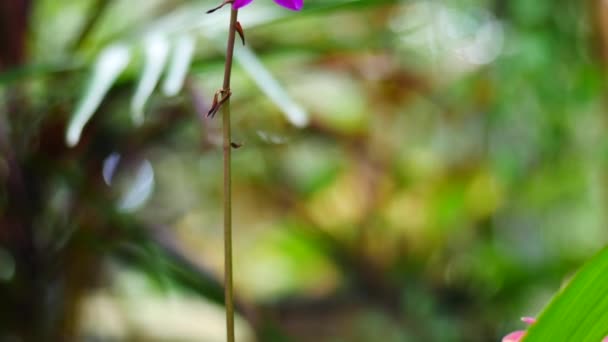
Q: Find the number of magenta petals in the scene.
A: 2